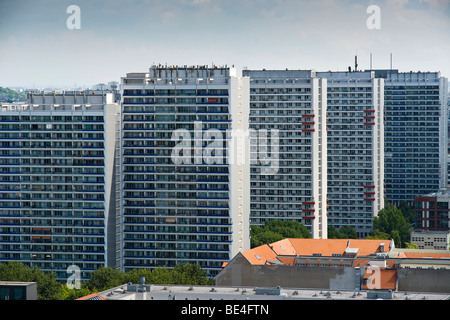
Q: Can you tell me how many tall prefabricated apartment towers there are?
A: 5